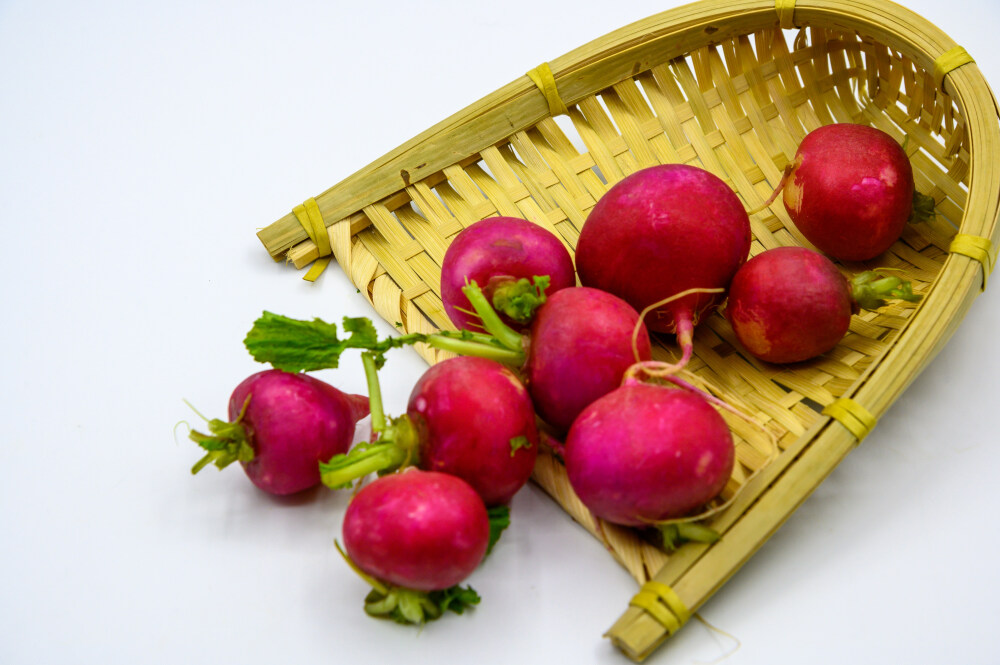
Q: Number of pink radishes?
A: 9